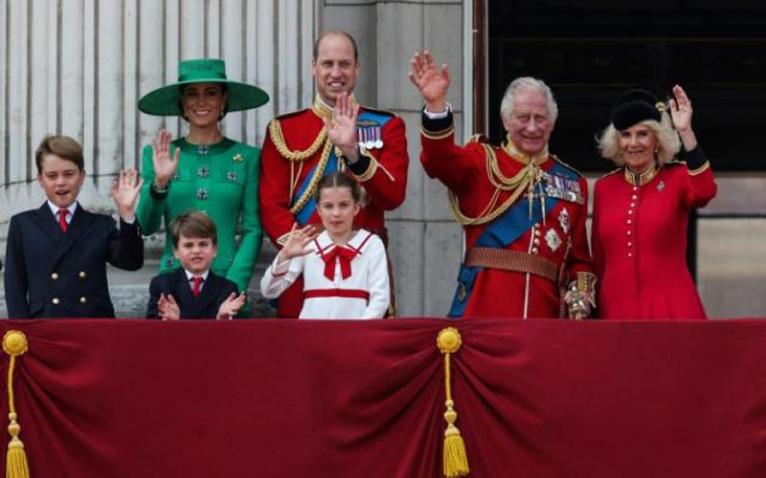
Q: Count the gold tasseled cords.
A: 2